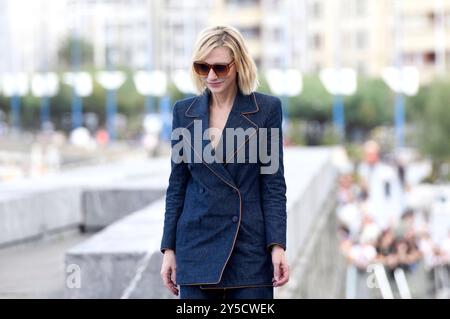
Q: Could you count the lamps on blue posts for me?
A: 9